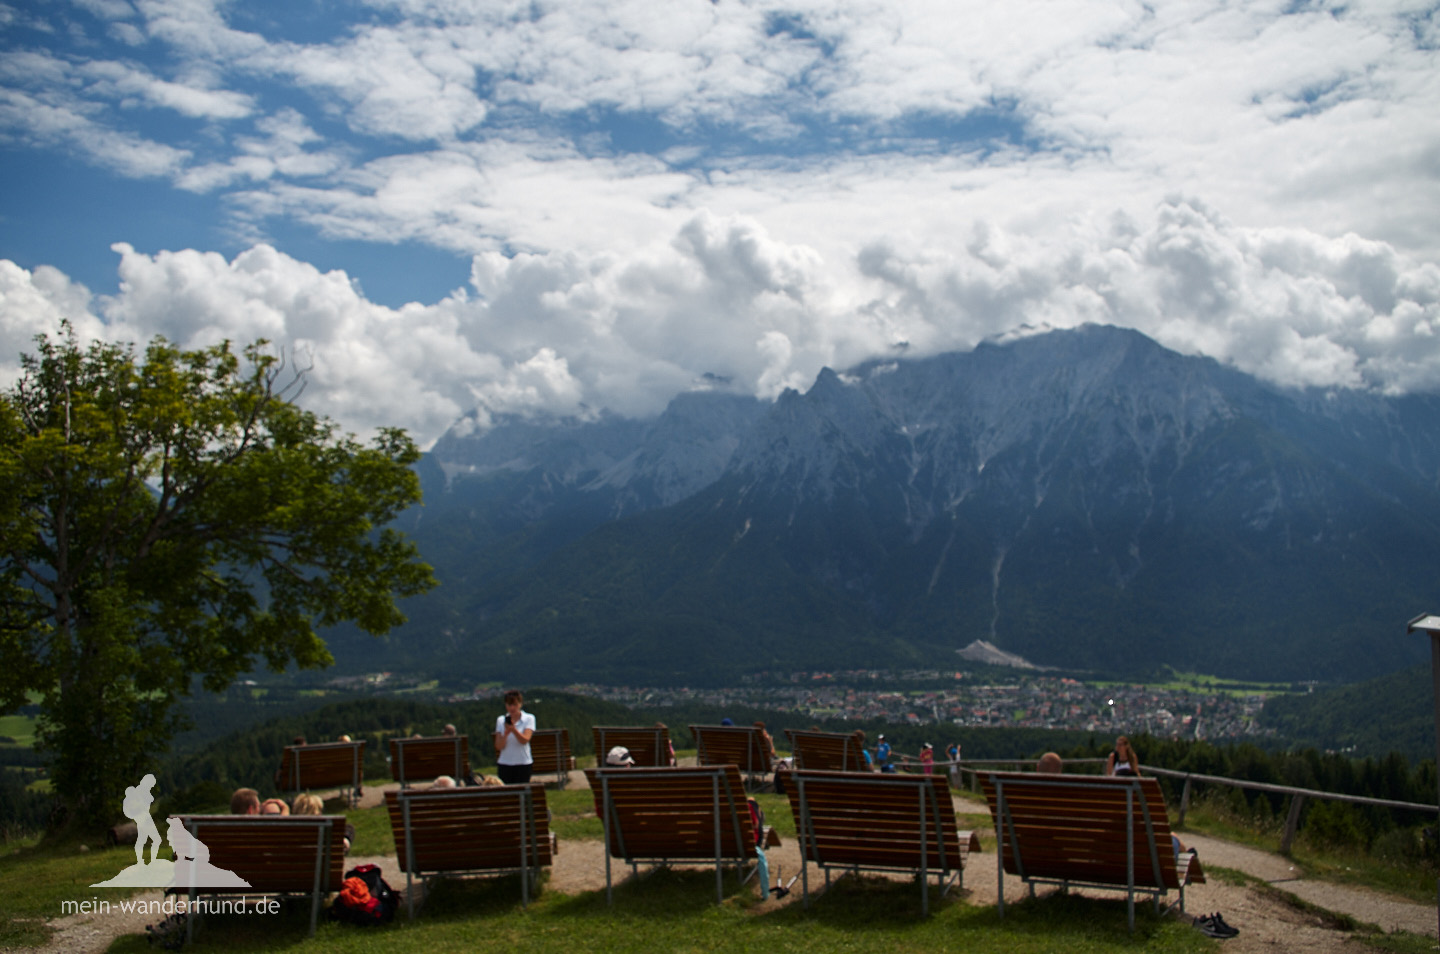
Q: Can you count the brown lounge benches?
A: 11